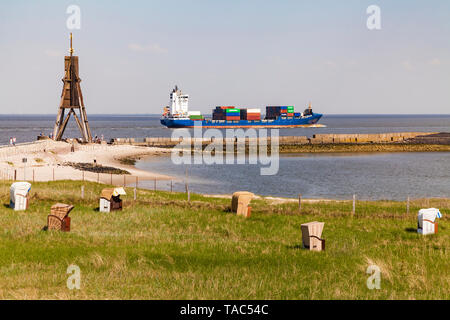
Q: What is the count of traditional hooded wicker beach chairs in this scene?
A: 6